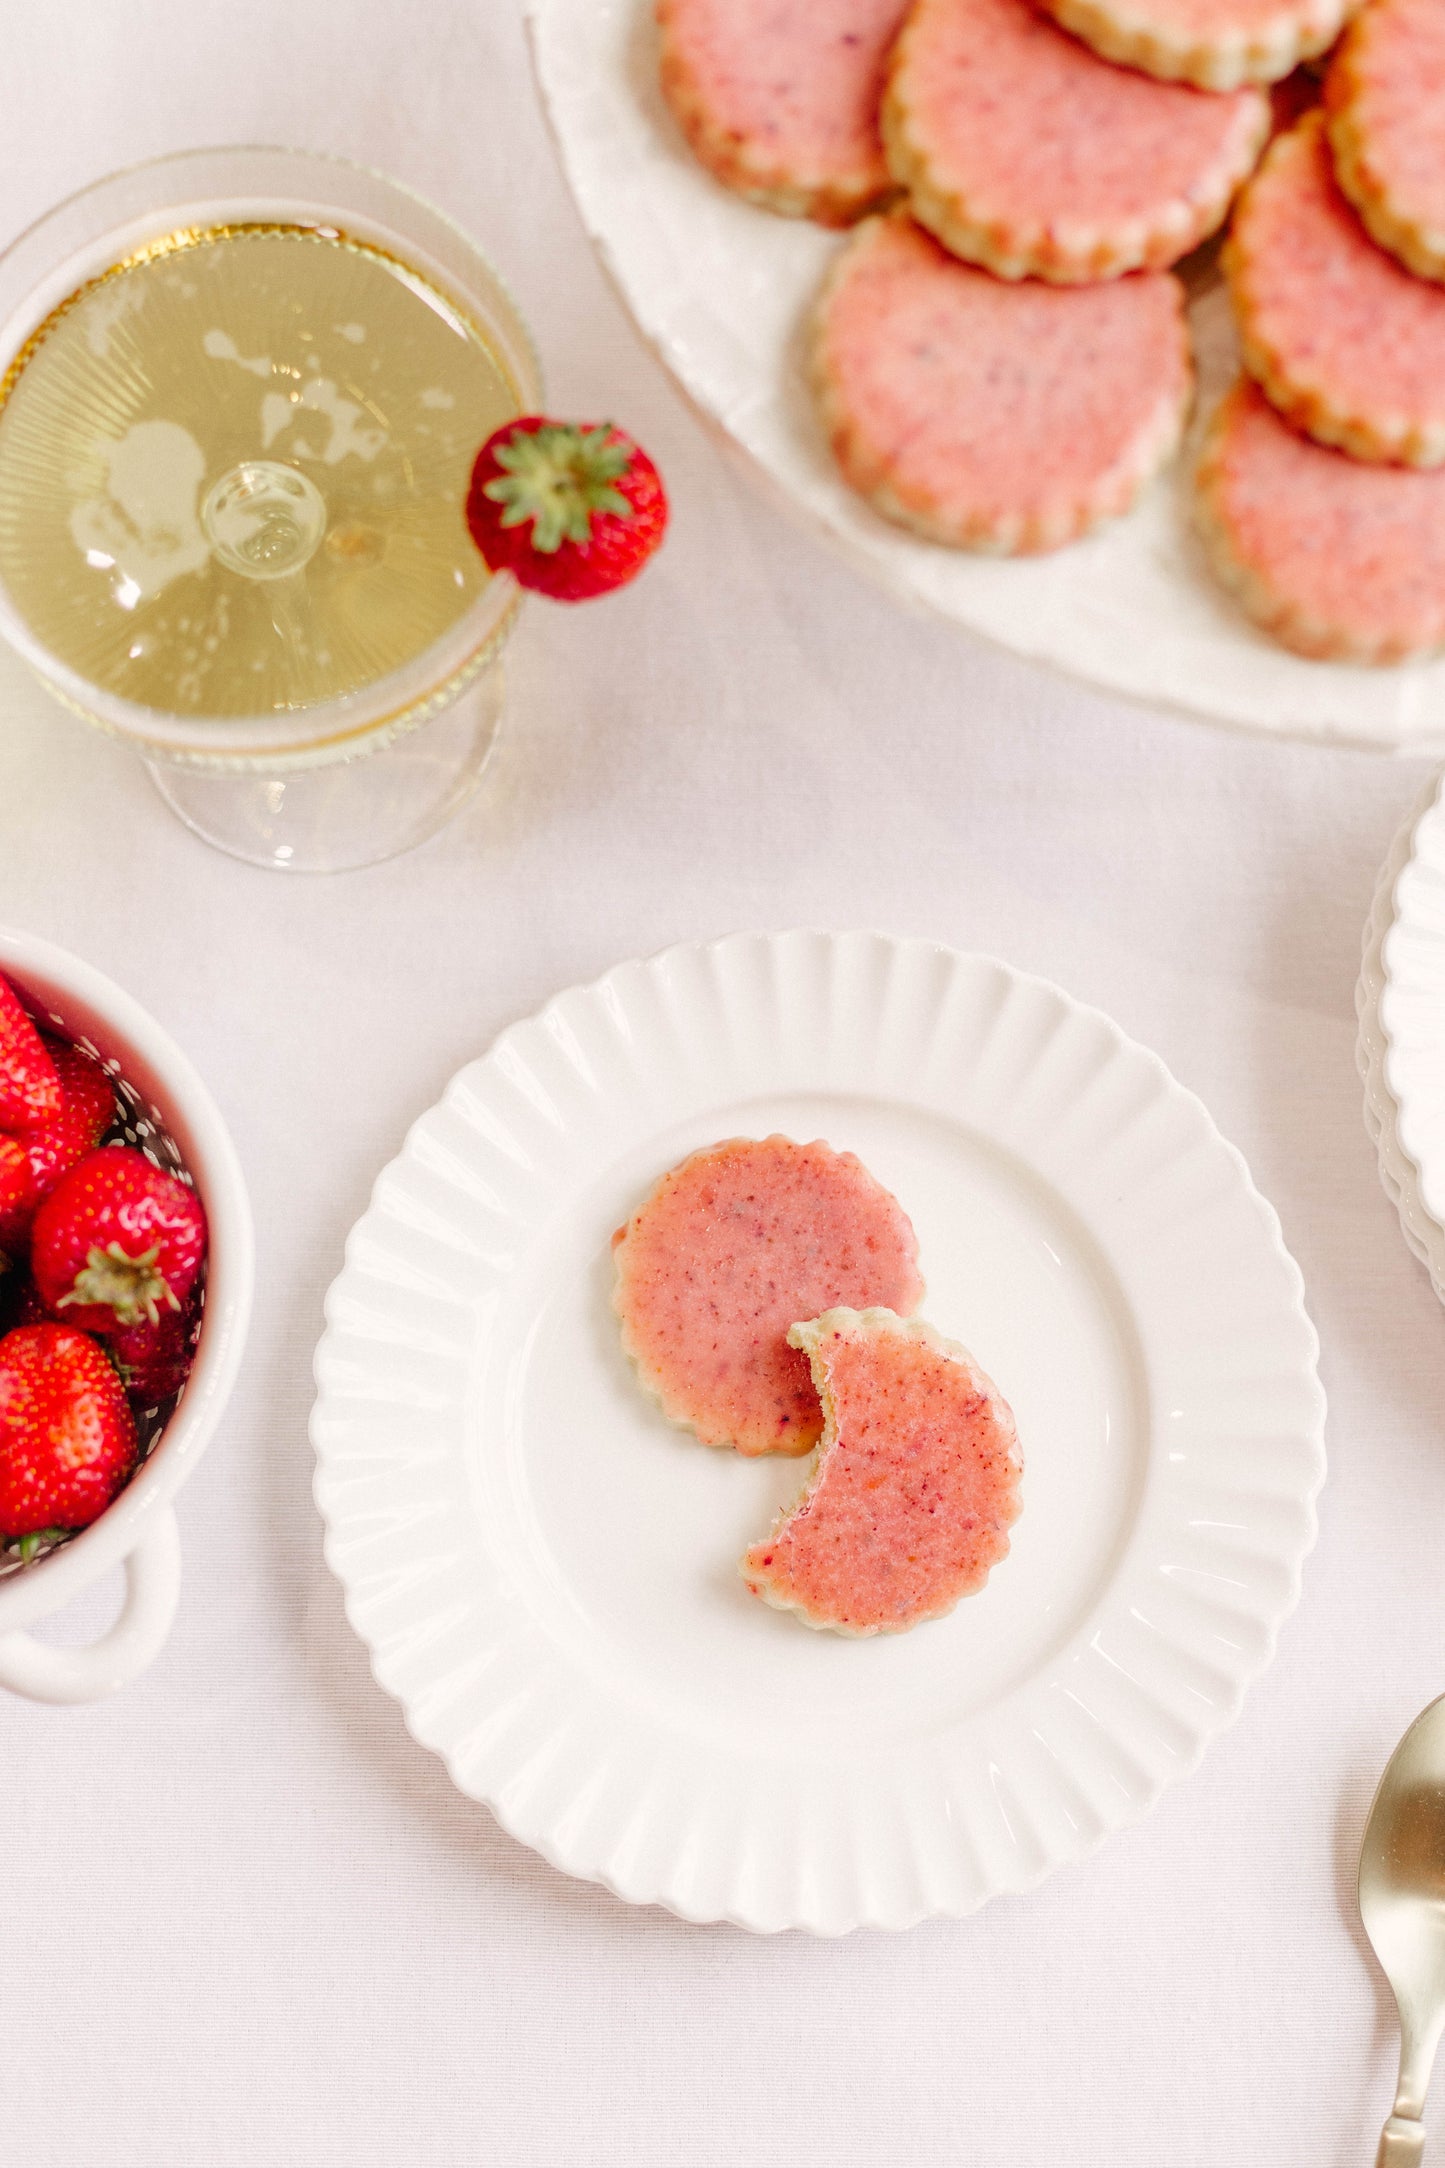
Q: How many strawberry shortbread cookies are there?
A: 9